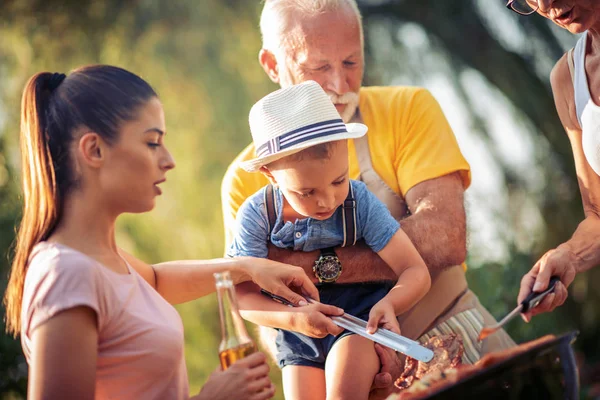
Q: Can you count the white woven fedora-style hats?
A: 1